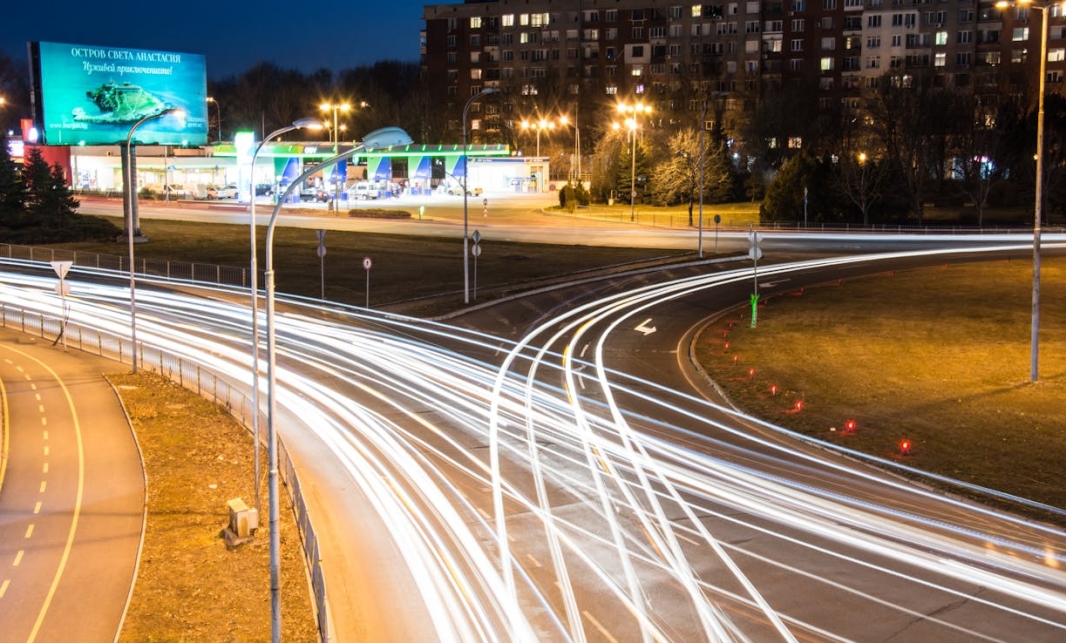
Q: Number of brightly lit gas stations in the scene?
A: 1